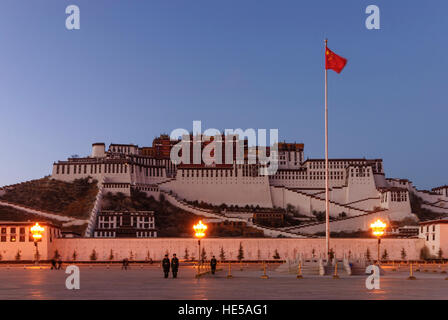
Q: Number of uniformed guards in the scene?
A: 3